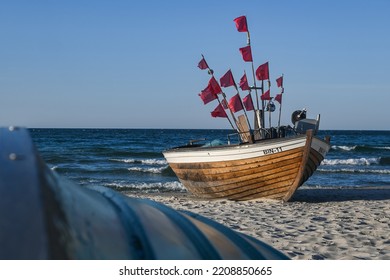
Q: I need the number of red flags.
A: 14